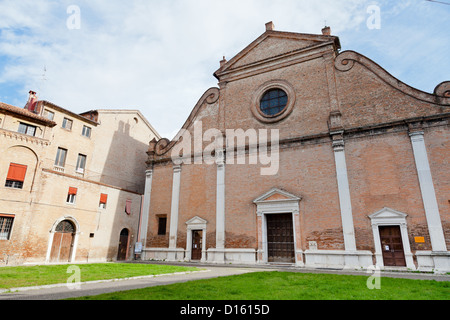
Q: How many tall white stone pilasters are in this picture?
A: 5